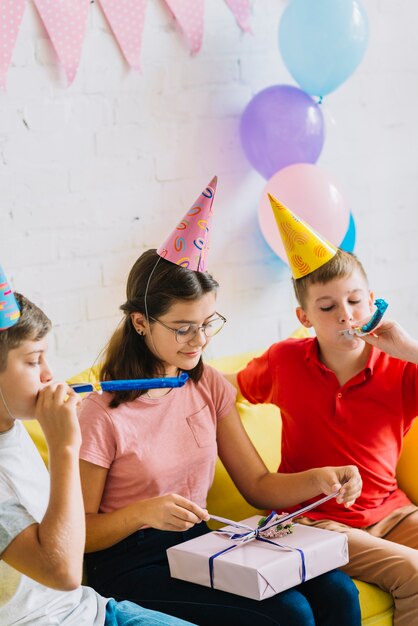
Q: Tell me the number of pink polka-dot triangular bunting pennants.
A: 5